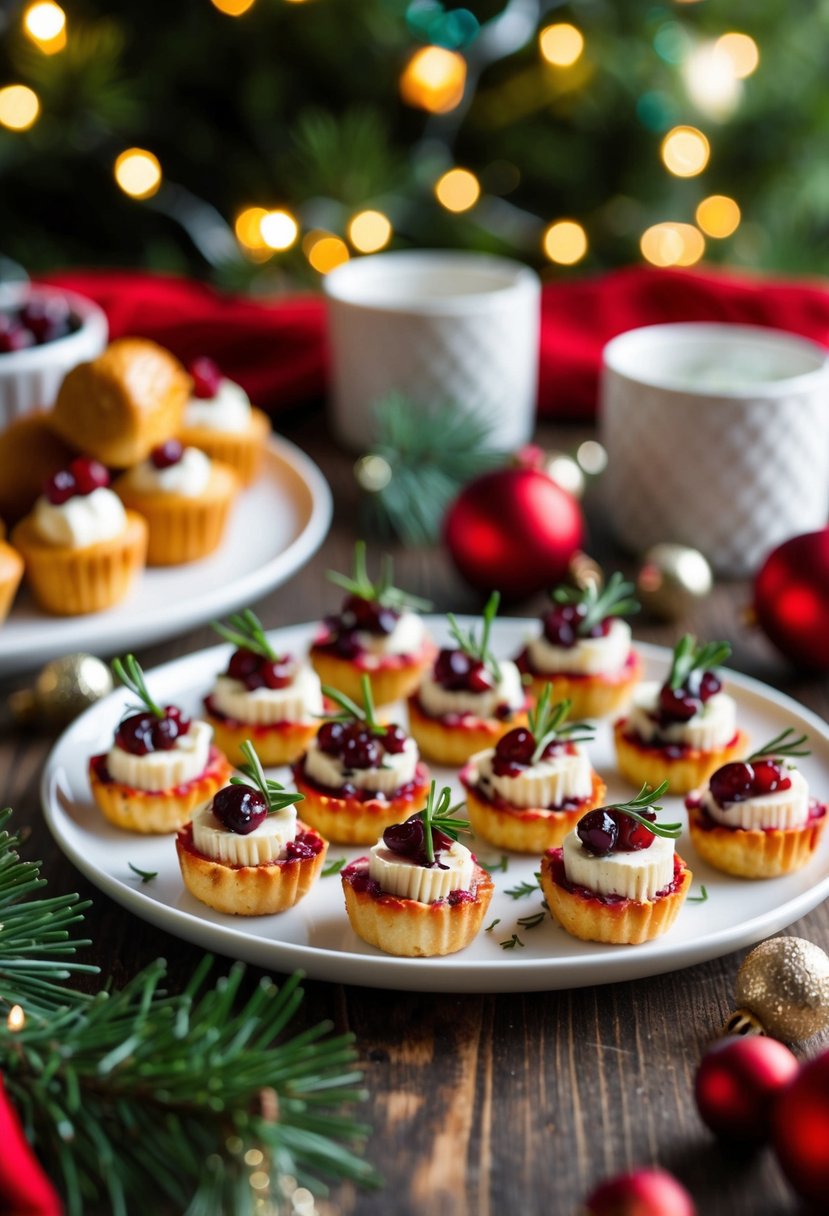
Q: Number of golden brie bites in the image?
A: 12